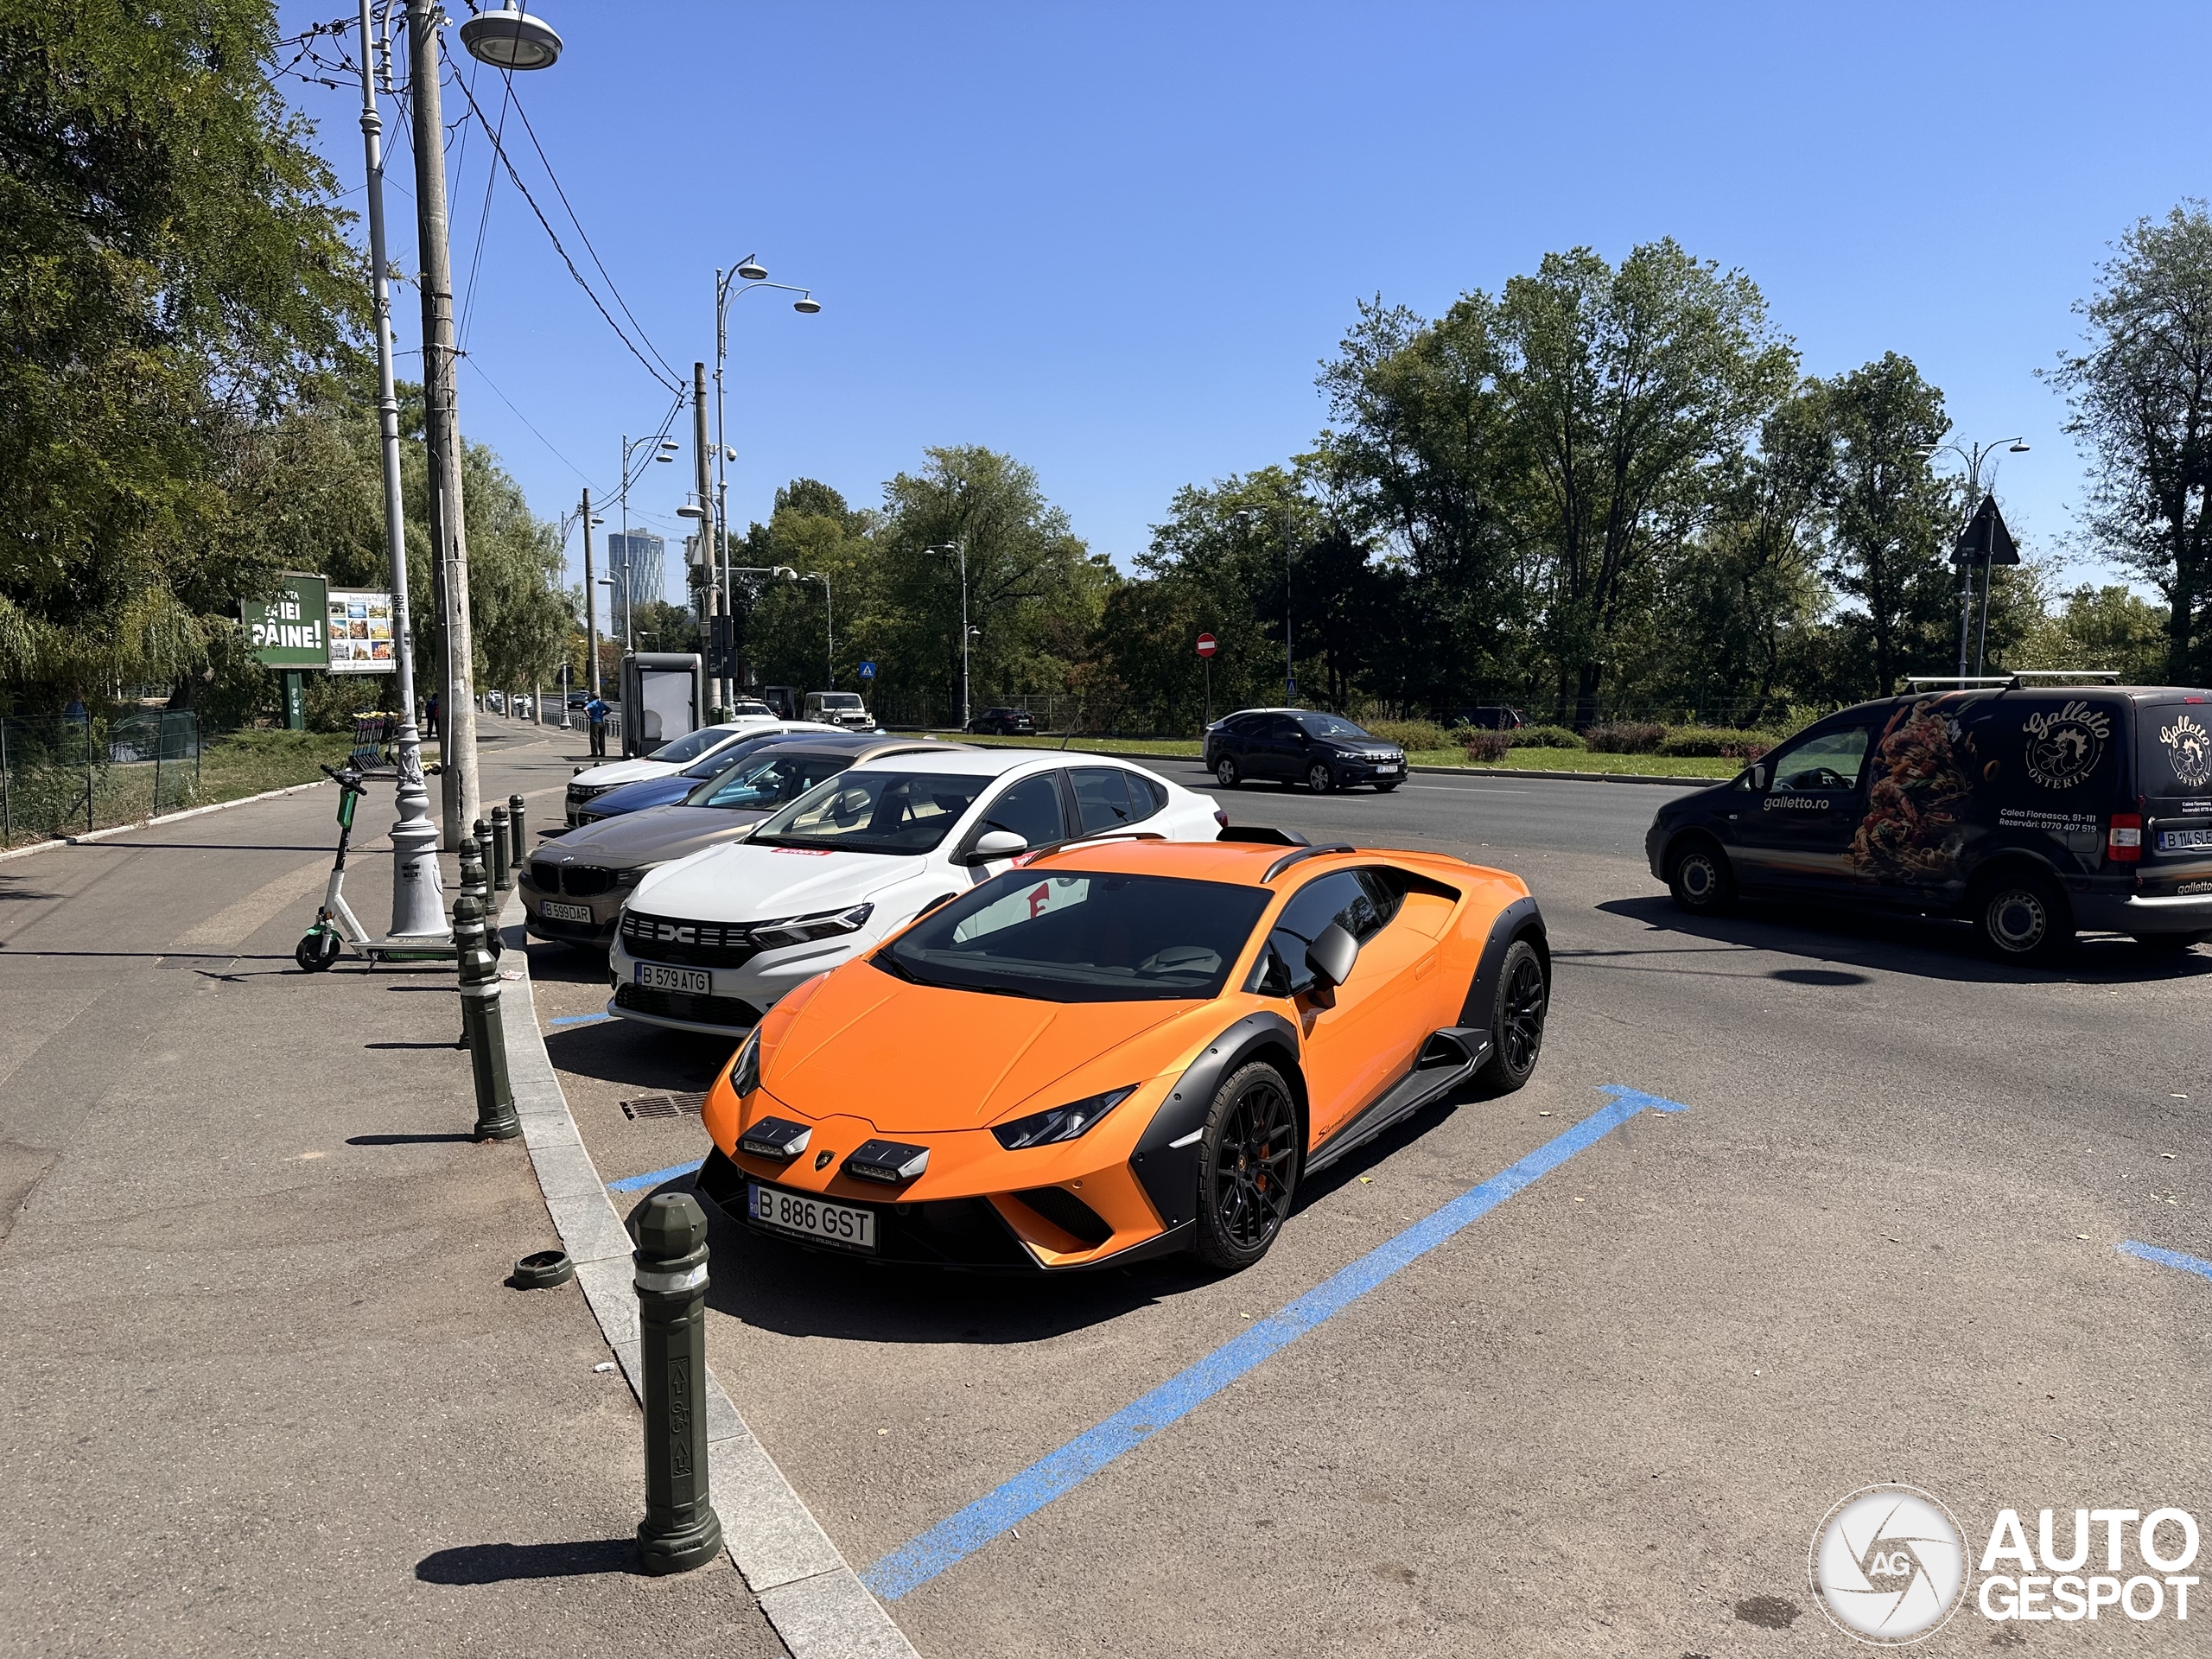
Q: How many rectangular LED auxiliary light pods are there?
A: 2